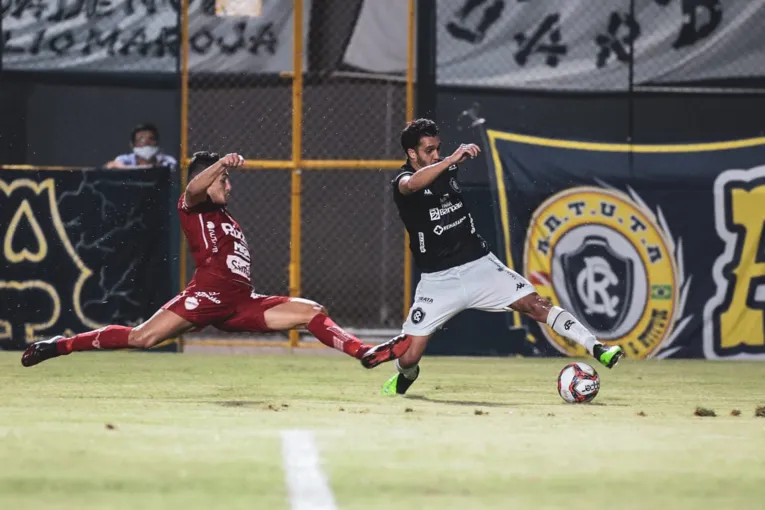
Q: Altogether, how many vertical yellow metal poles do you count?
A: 3